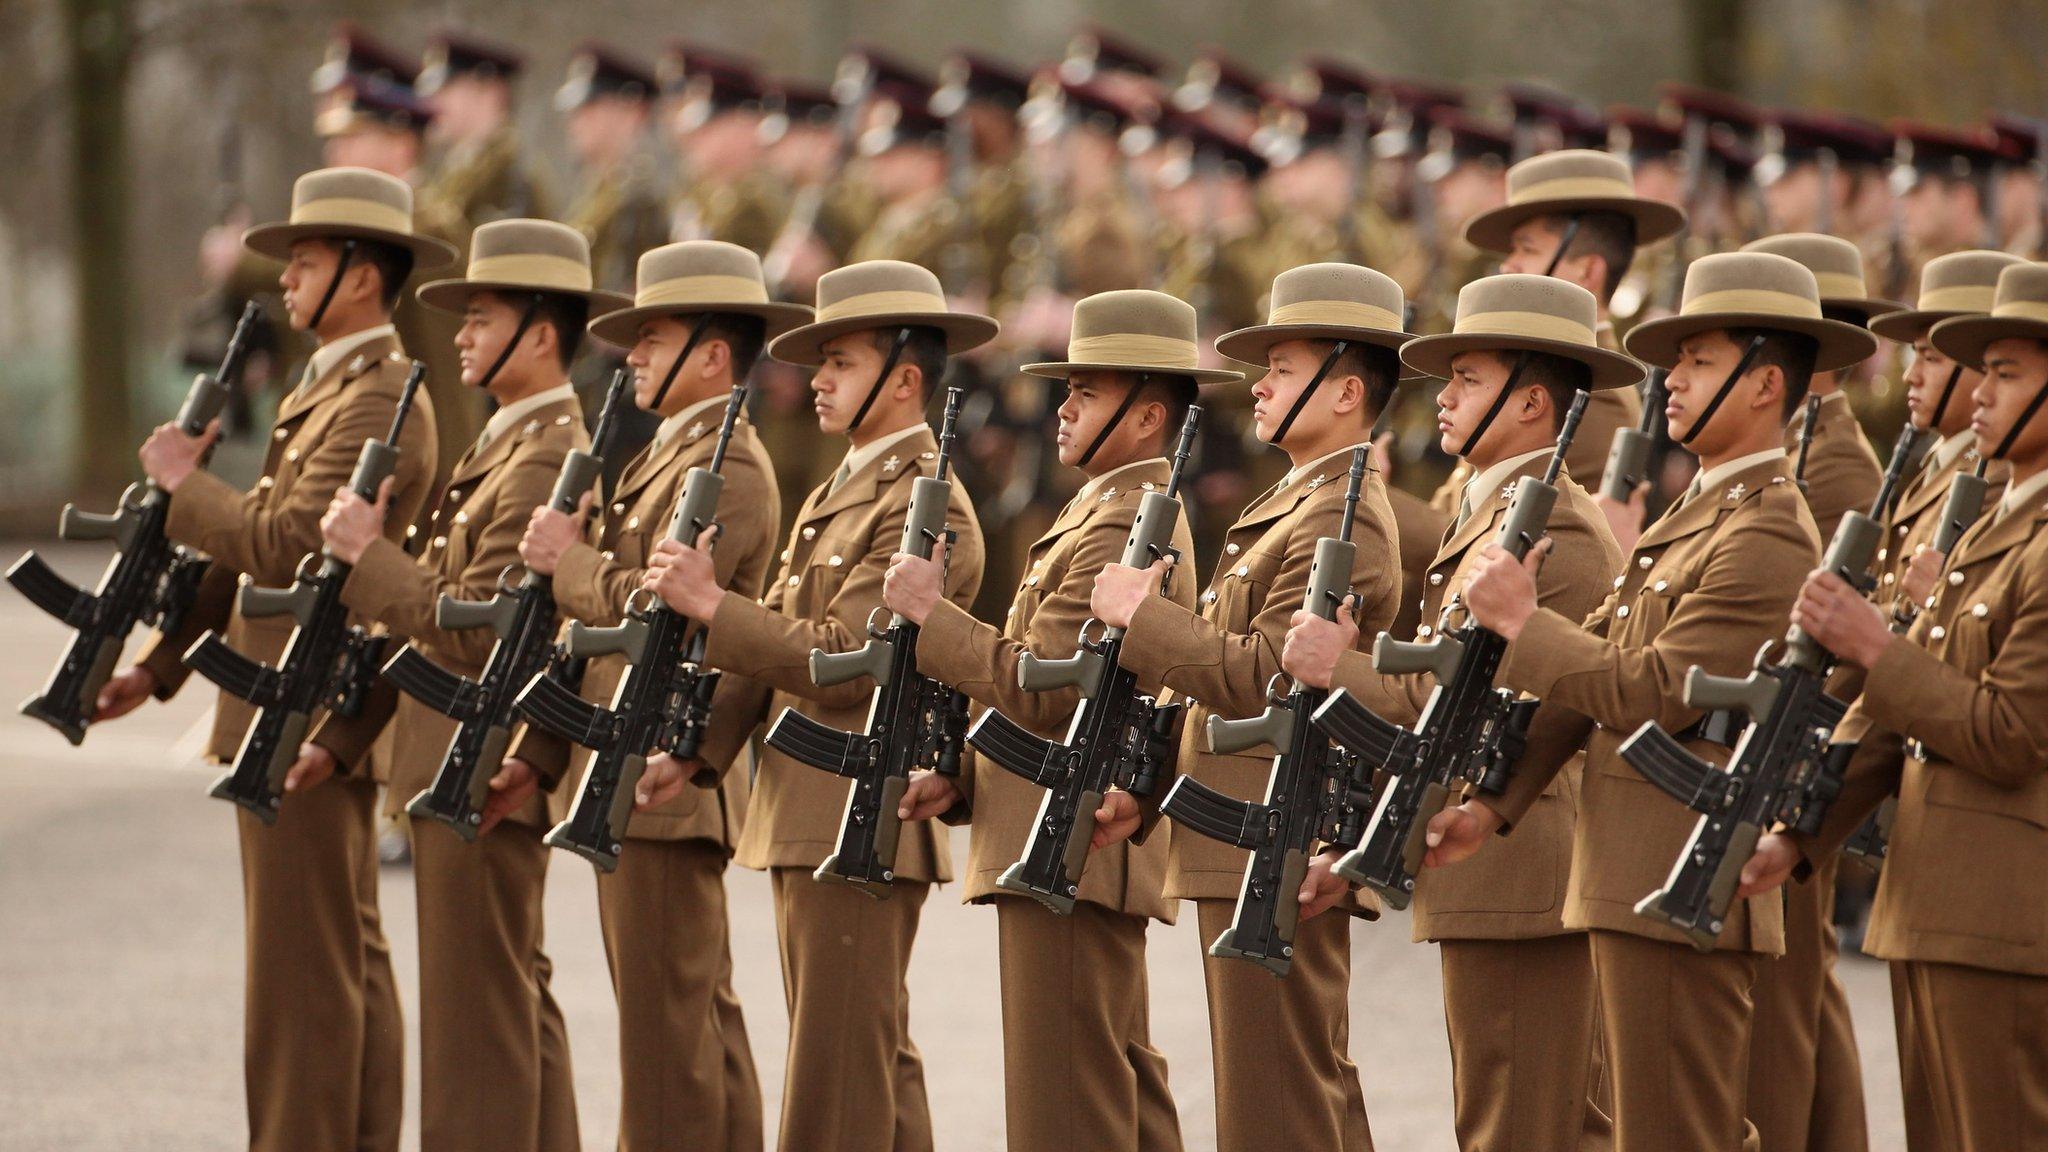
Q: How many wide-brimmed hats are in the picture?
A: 12